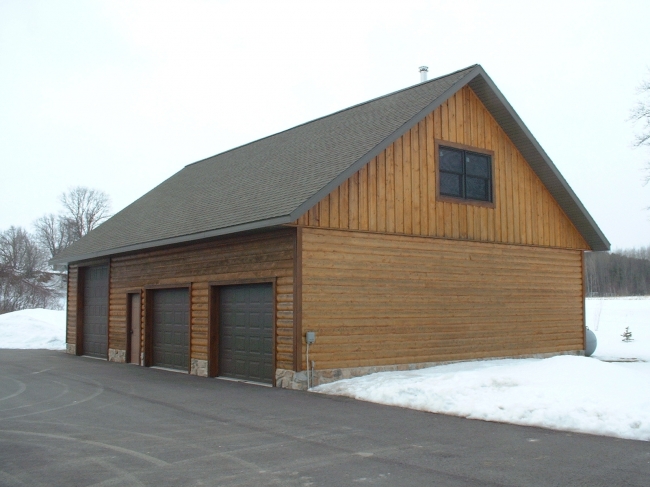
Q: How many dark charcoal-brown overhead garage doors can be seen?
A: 3